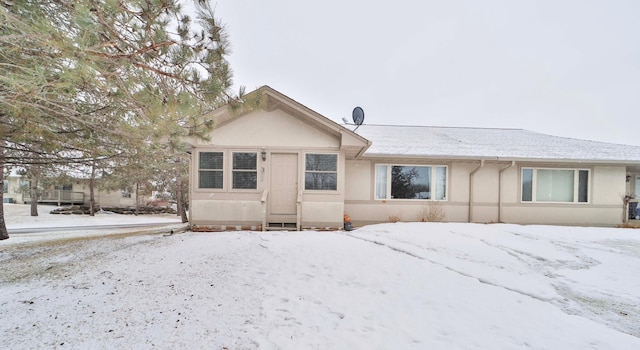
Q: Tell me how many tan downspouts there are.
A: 2